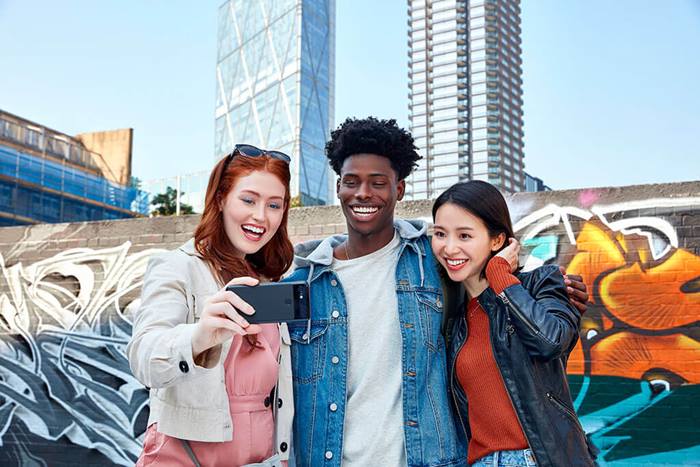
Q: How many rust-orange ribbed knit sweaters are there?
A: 1